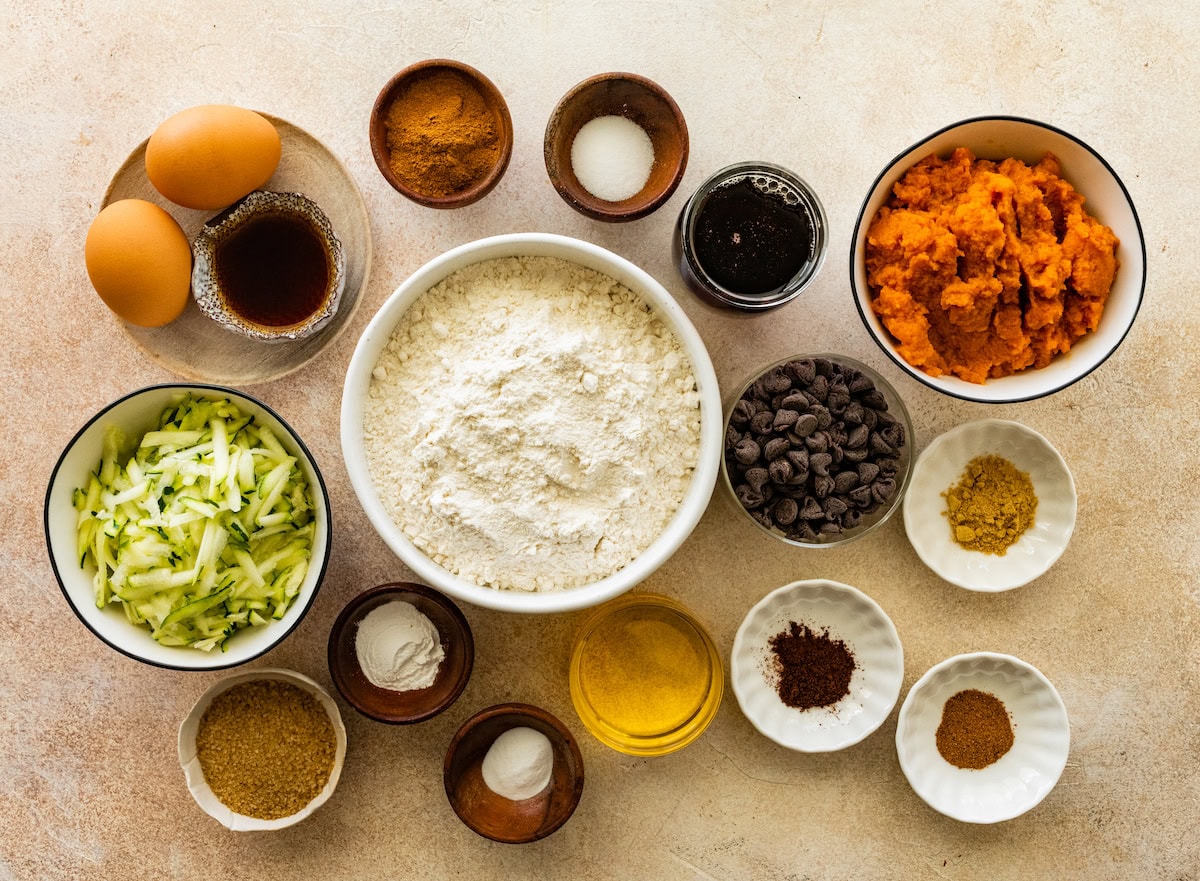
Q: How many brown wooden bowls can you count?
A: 4